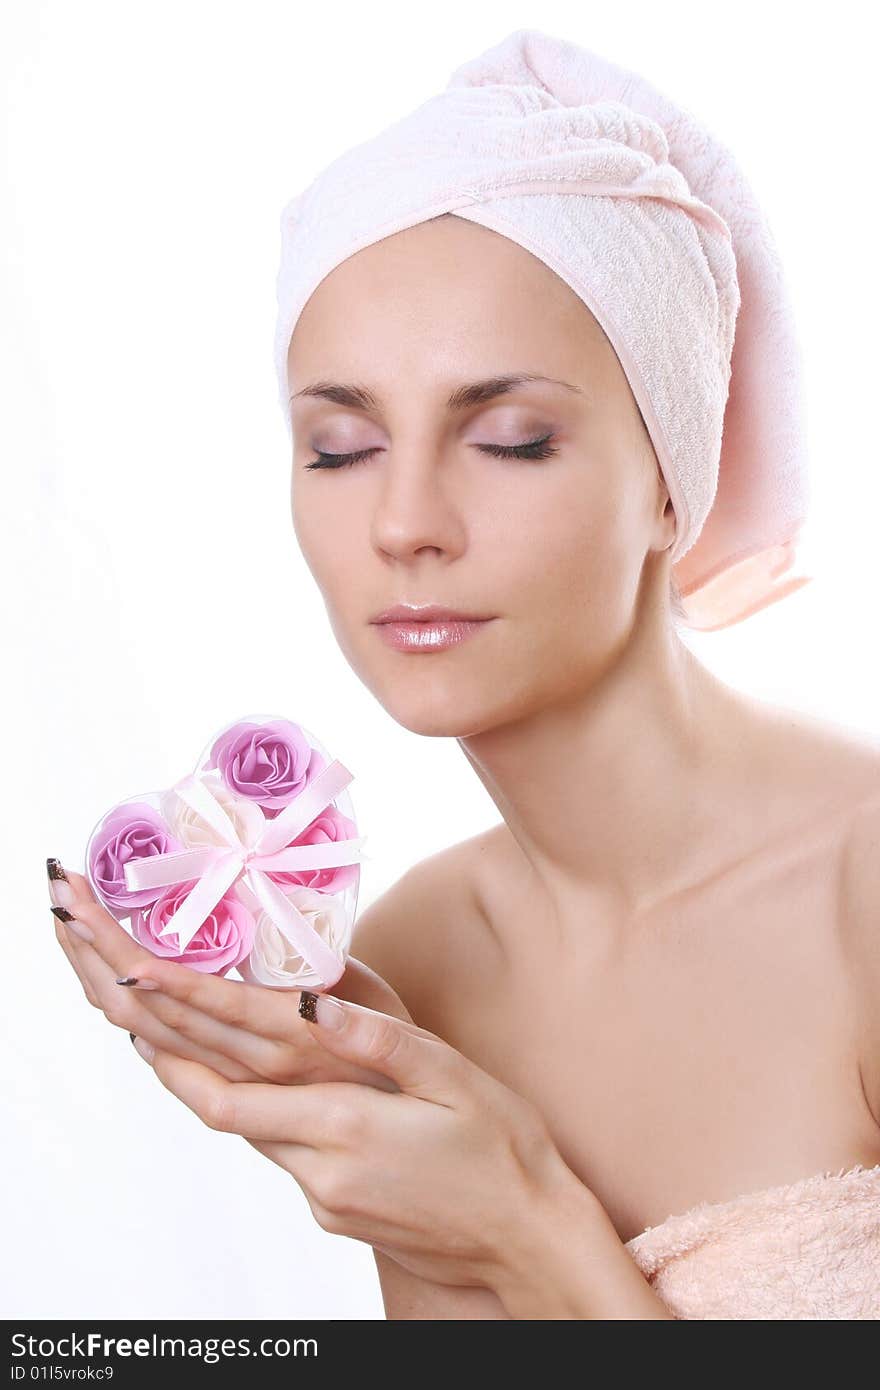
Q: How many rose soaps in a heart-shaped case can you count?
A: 6